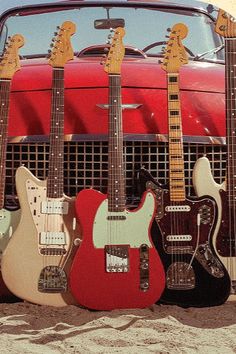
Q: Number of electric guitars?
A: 5